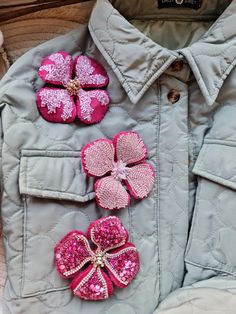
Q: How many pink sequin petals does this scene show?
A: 4